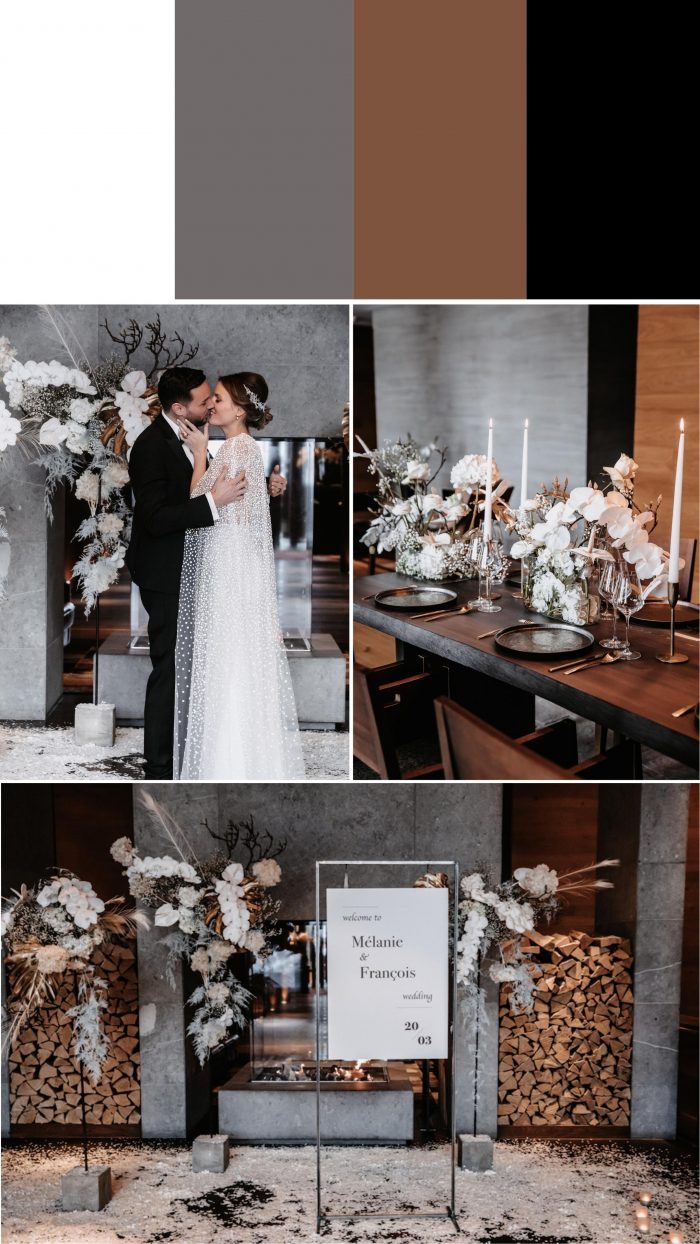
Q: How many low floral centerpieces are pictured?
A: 2